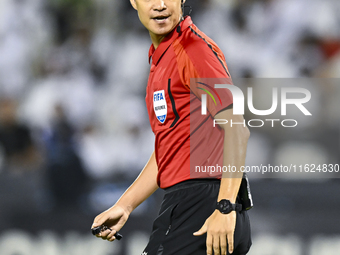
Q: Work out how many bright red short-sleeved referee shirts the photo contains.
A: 1